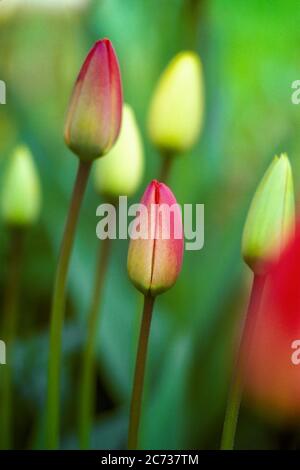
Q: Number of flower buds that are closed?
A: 6